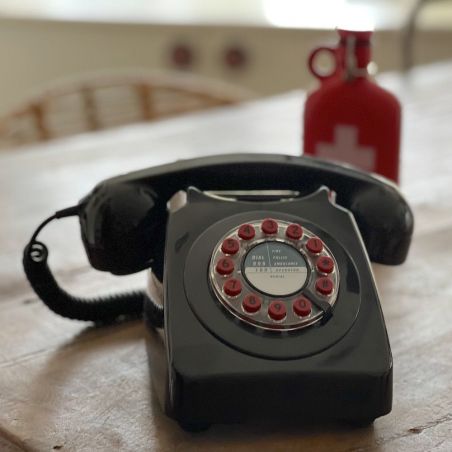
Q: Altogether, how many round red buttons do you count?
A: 12